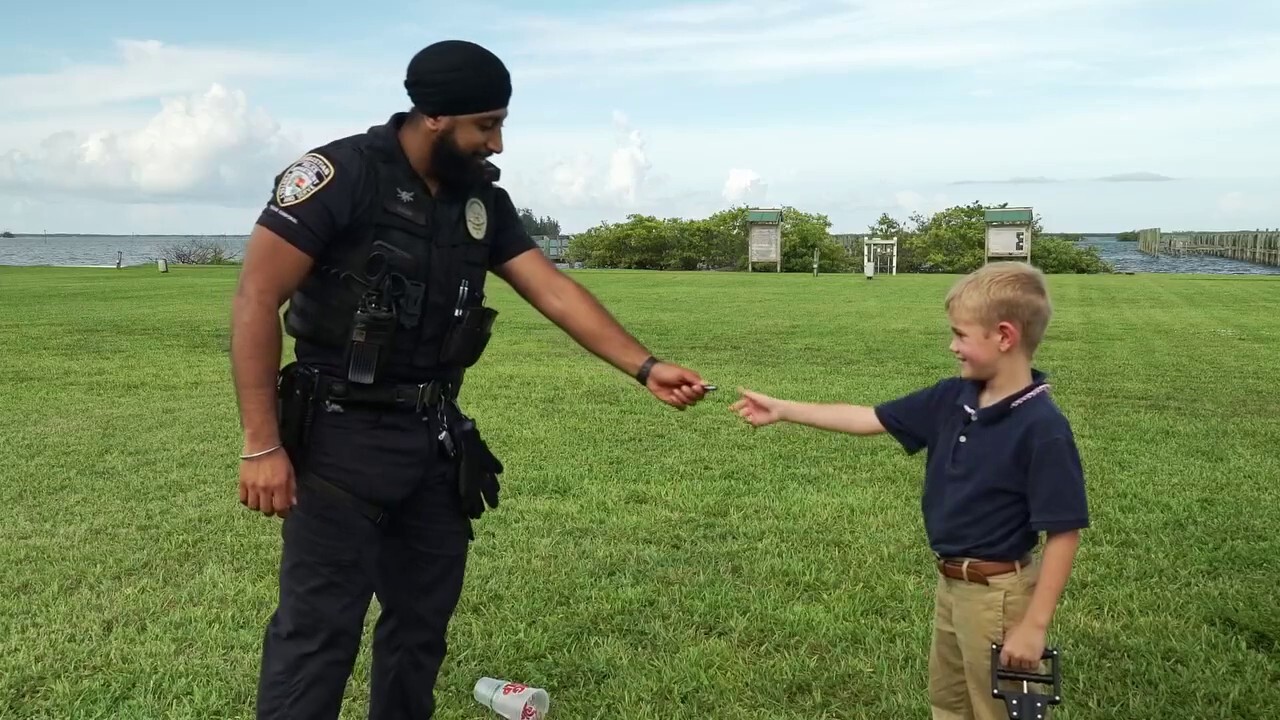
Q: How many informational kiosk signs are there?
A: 2